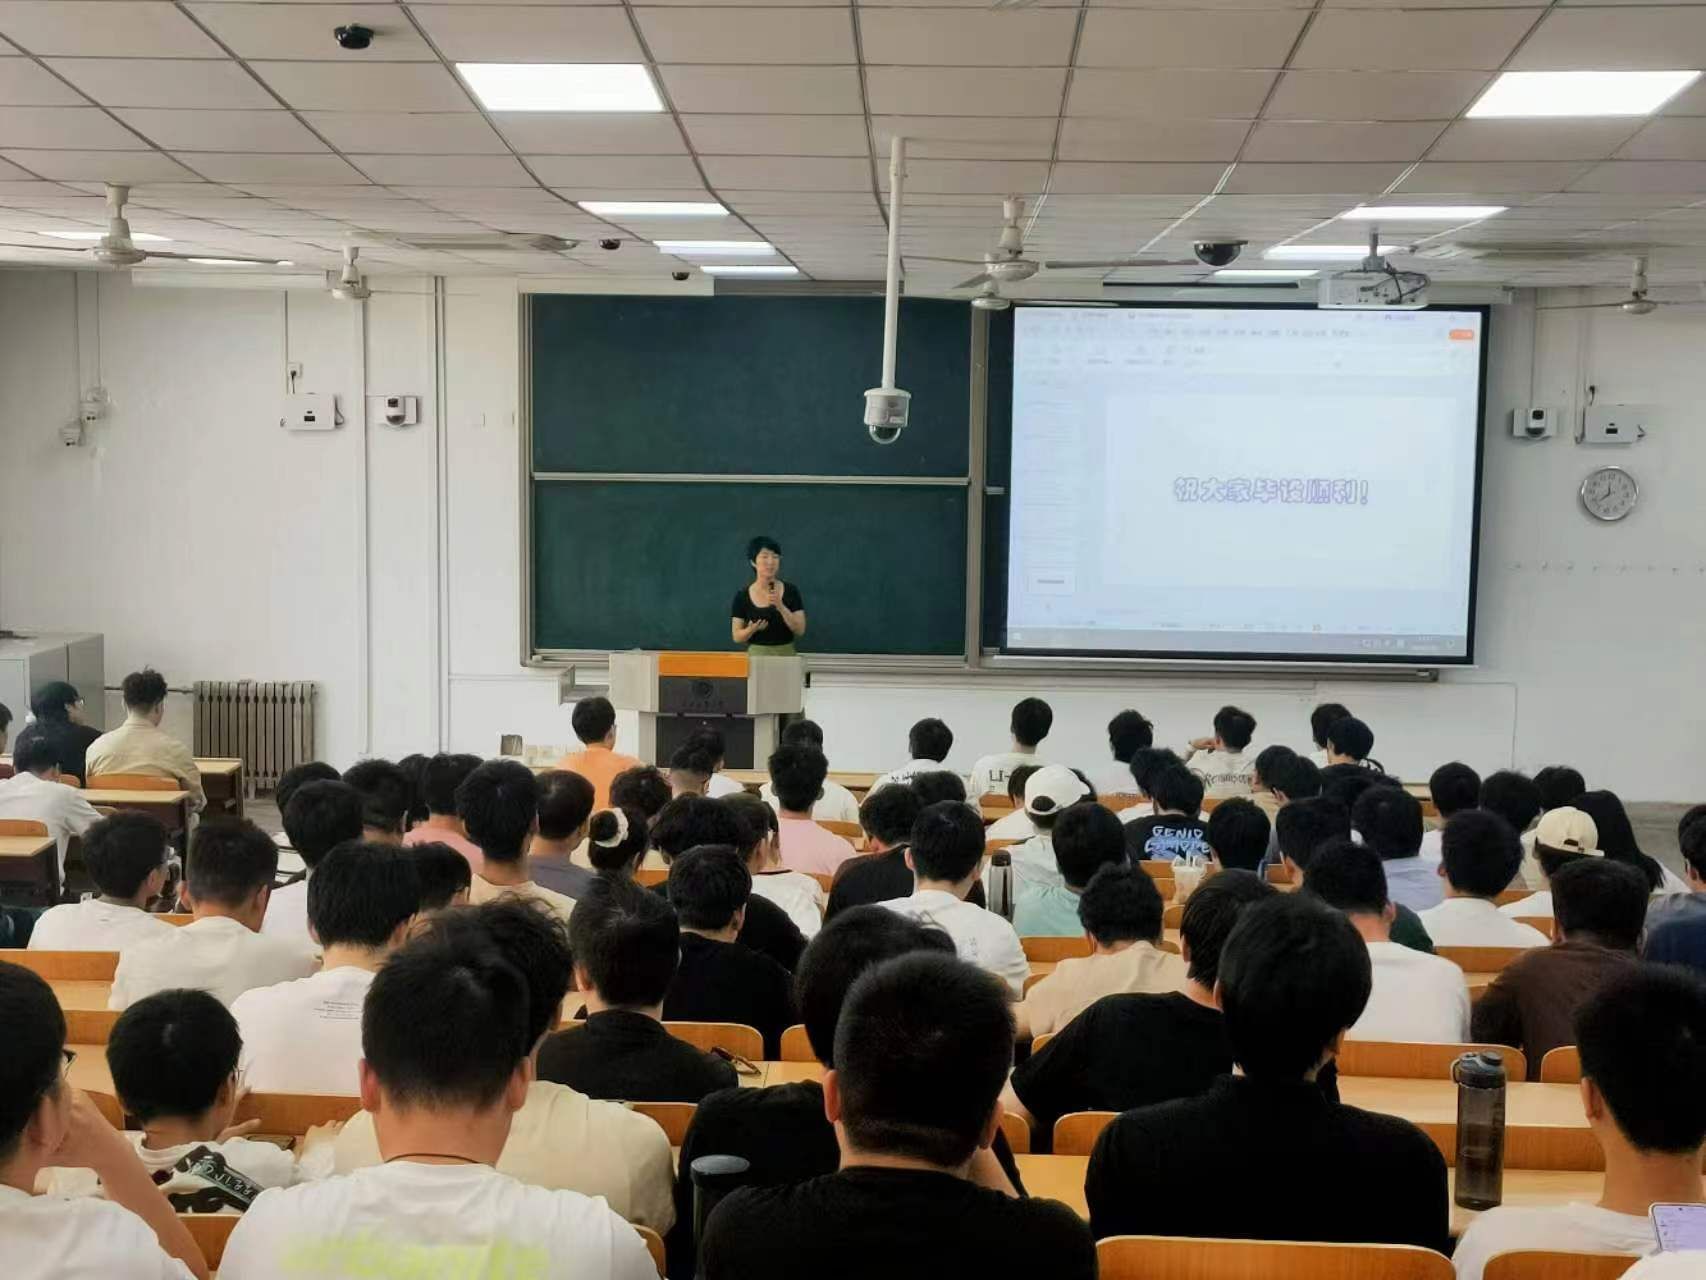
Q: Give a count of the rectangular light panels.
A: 10